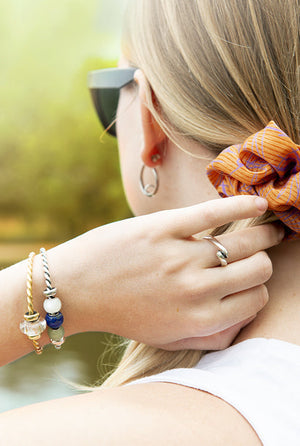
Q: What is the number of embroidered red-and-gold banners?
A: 0